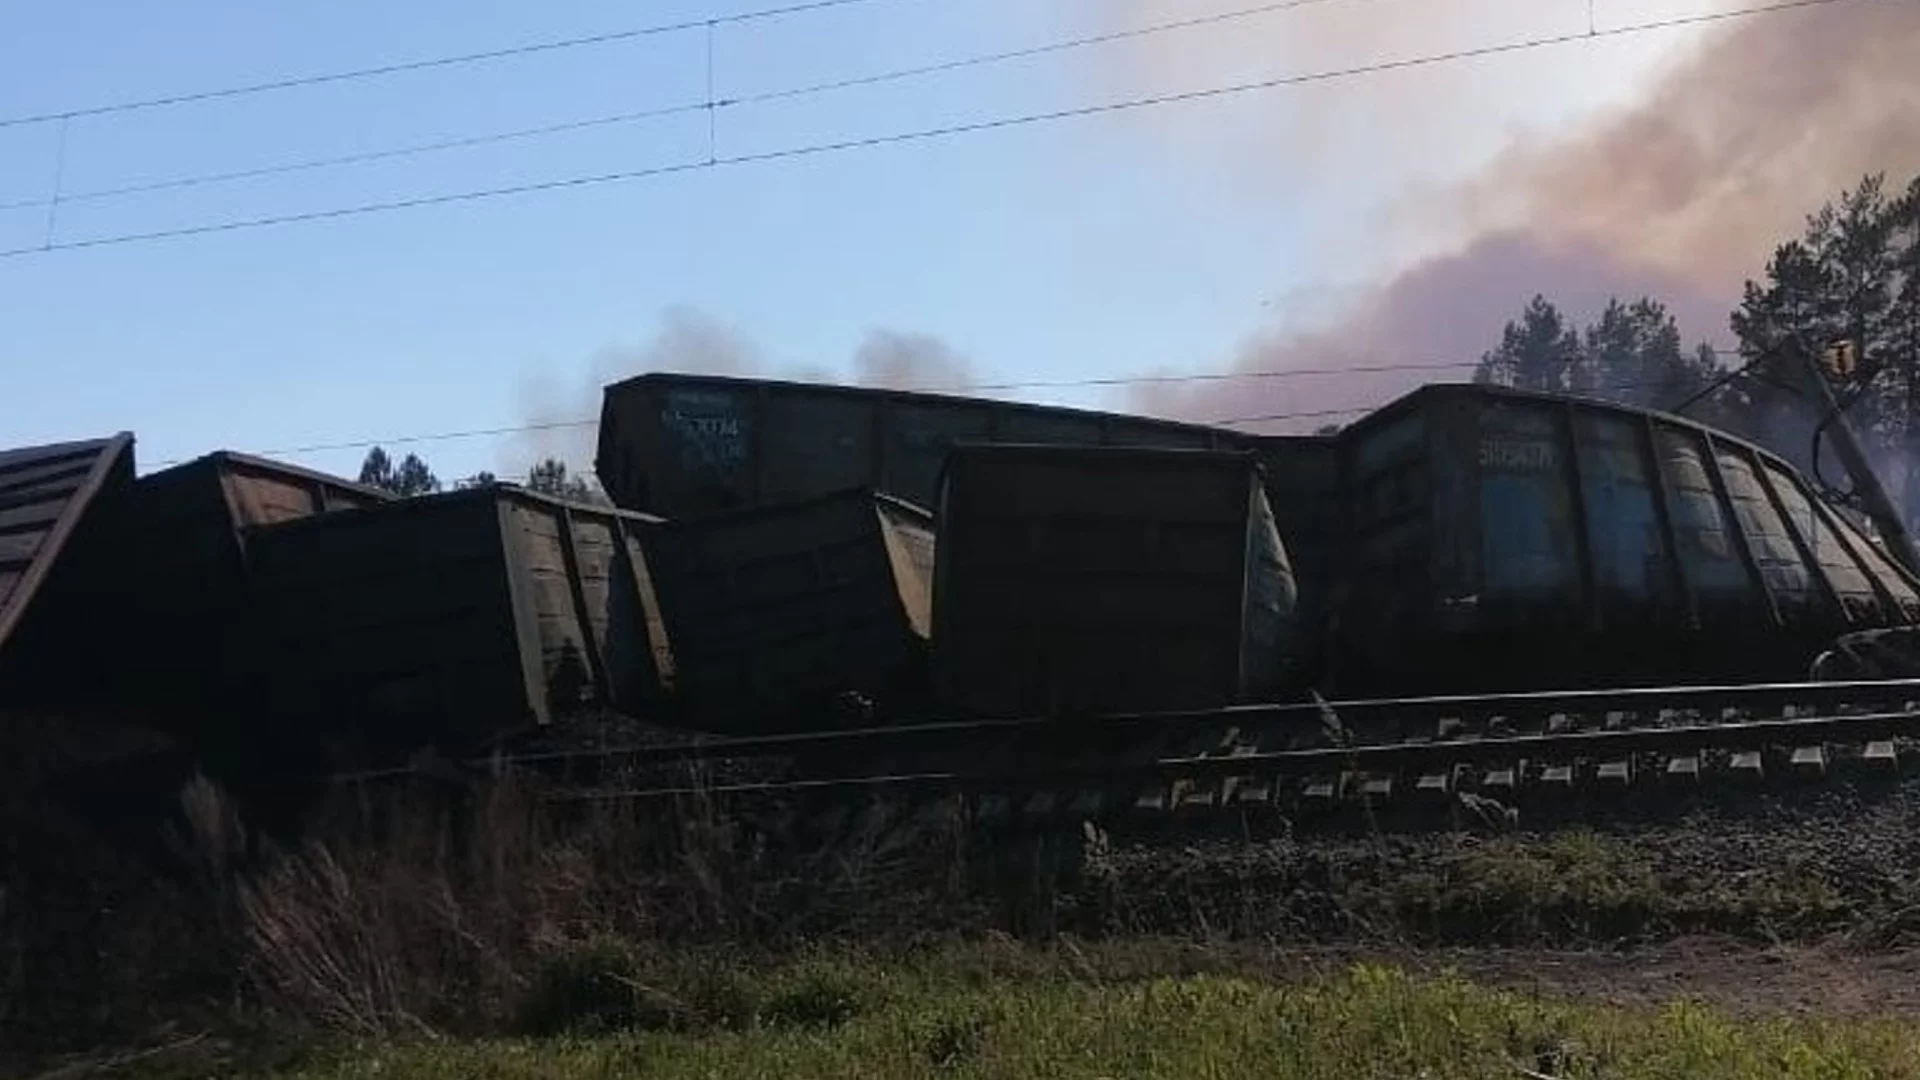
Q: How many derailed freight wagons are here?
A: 7